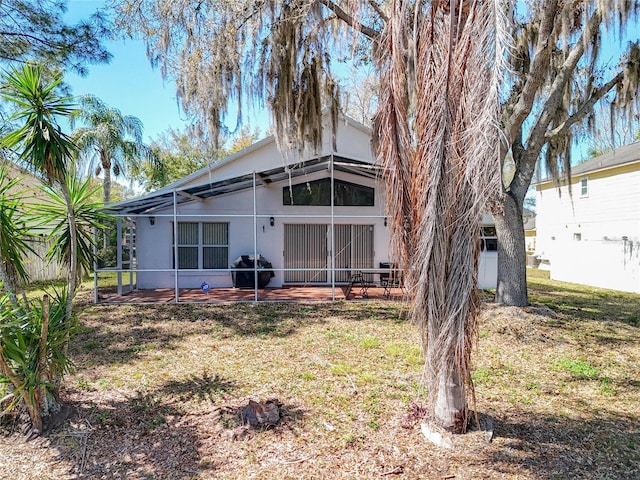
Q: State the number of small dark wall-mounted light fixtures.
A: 3